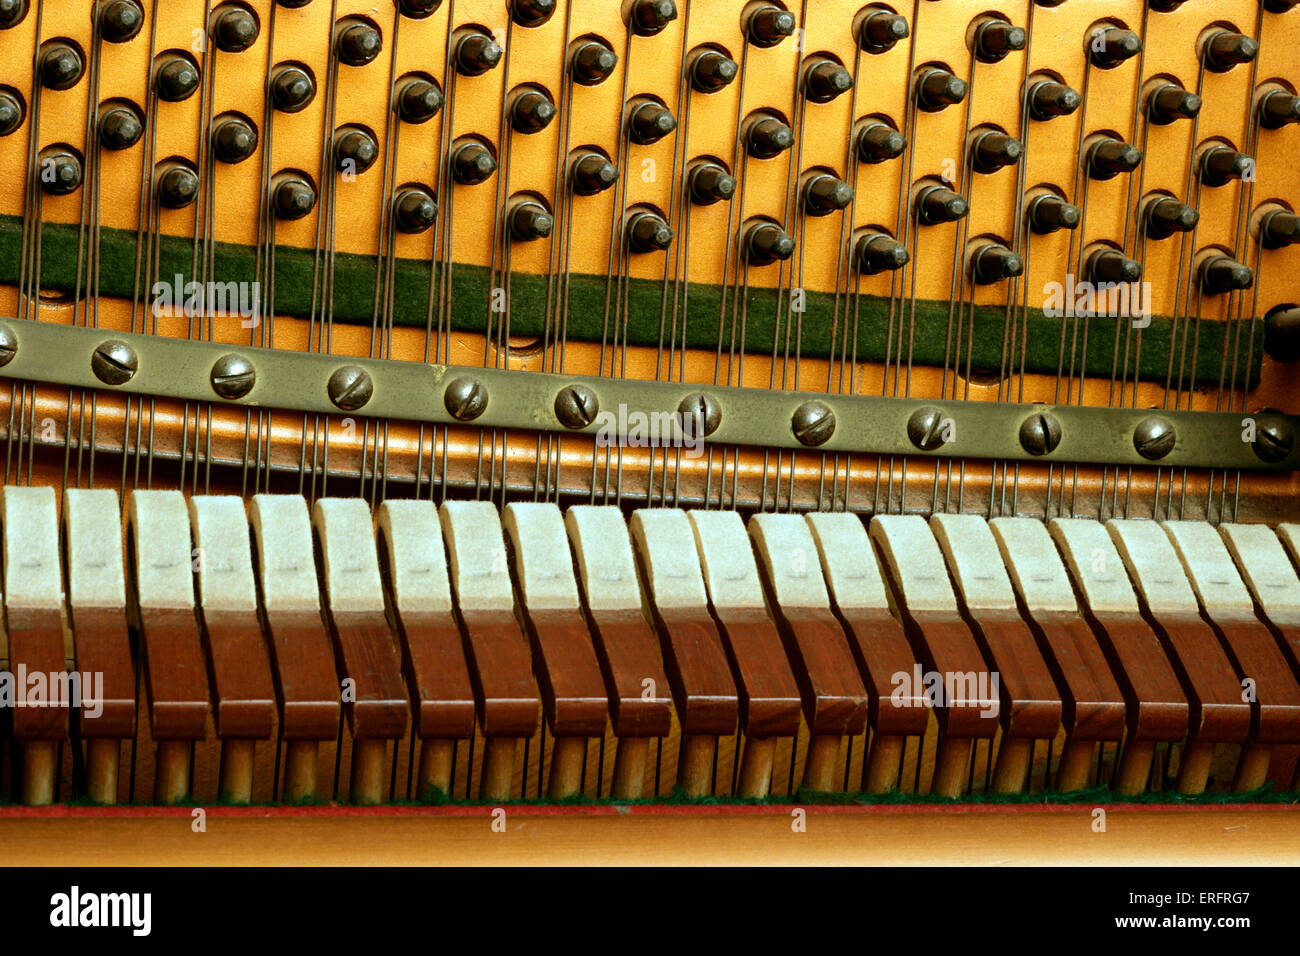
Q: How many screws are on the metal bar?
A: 12